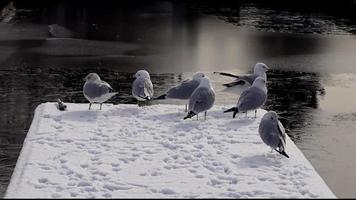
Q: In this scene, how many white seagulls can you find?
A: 7